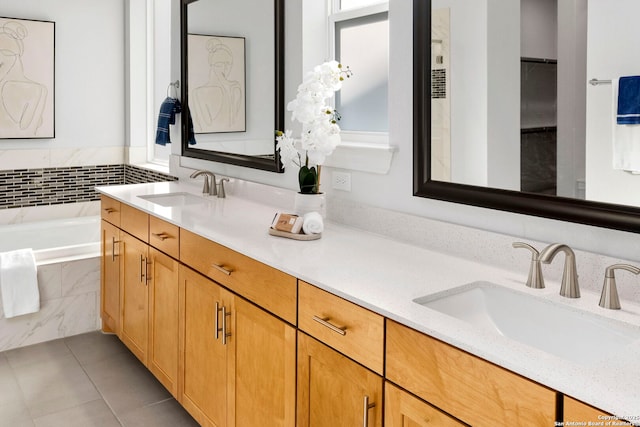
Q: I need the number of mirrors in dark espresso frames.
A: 2